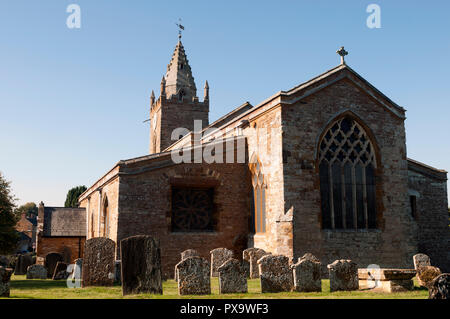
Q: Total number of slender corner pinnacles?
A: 3